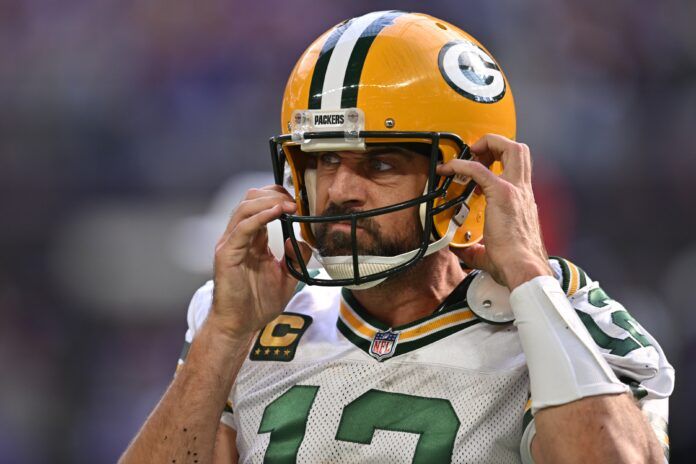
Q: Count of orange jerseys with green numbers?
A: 0